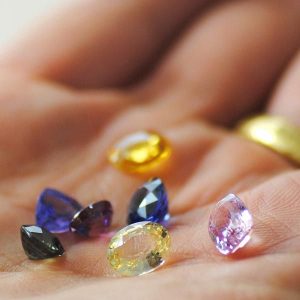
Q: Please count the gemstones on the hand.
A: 7